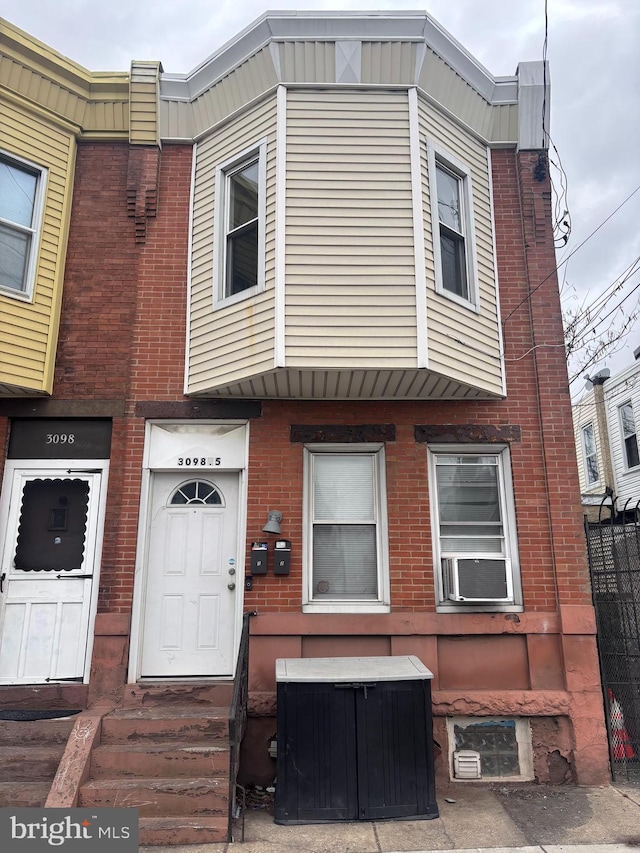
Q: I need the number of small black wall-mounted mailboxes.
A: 2